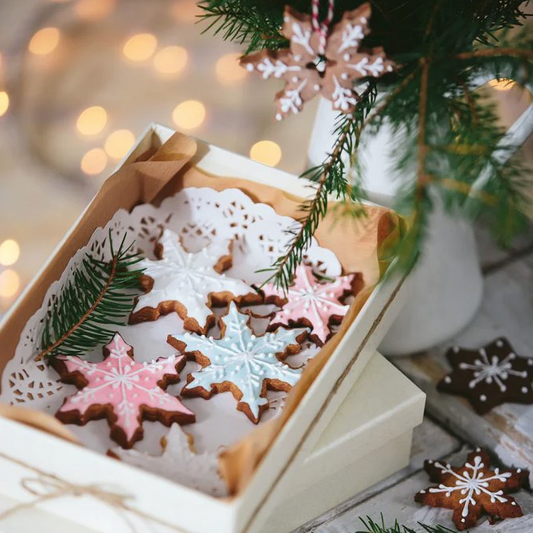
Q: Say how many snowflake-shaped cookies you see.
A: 8